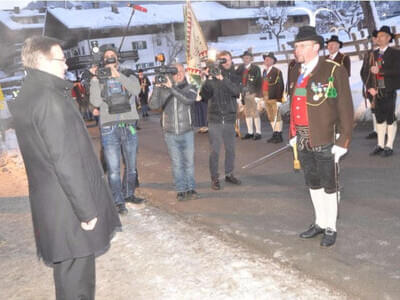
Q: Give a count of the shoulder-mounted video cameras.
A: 3